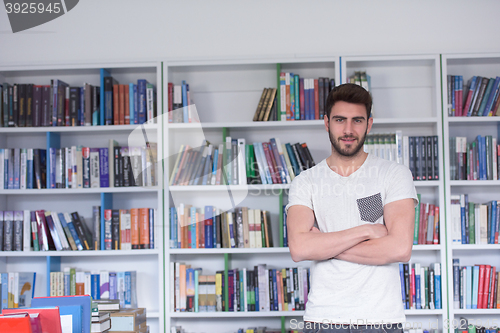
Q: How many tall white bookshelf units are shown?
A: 4